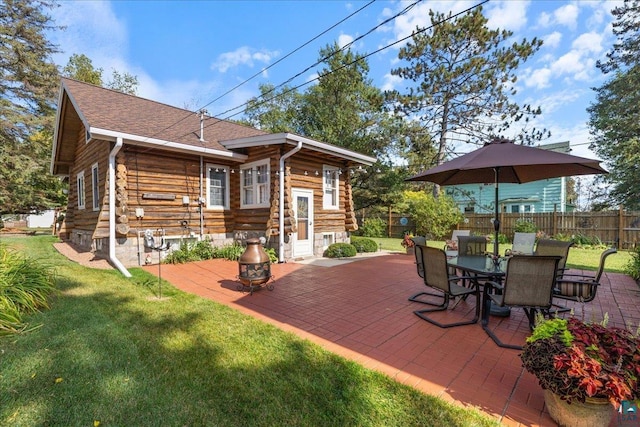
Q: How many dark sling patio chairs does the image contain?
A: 6